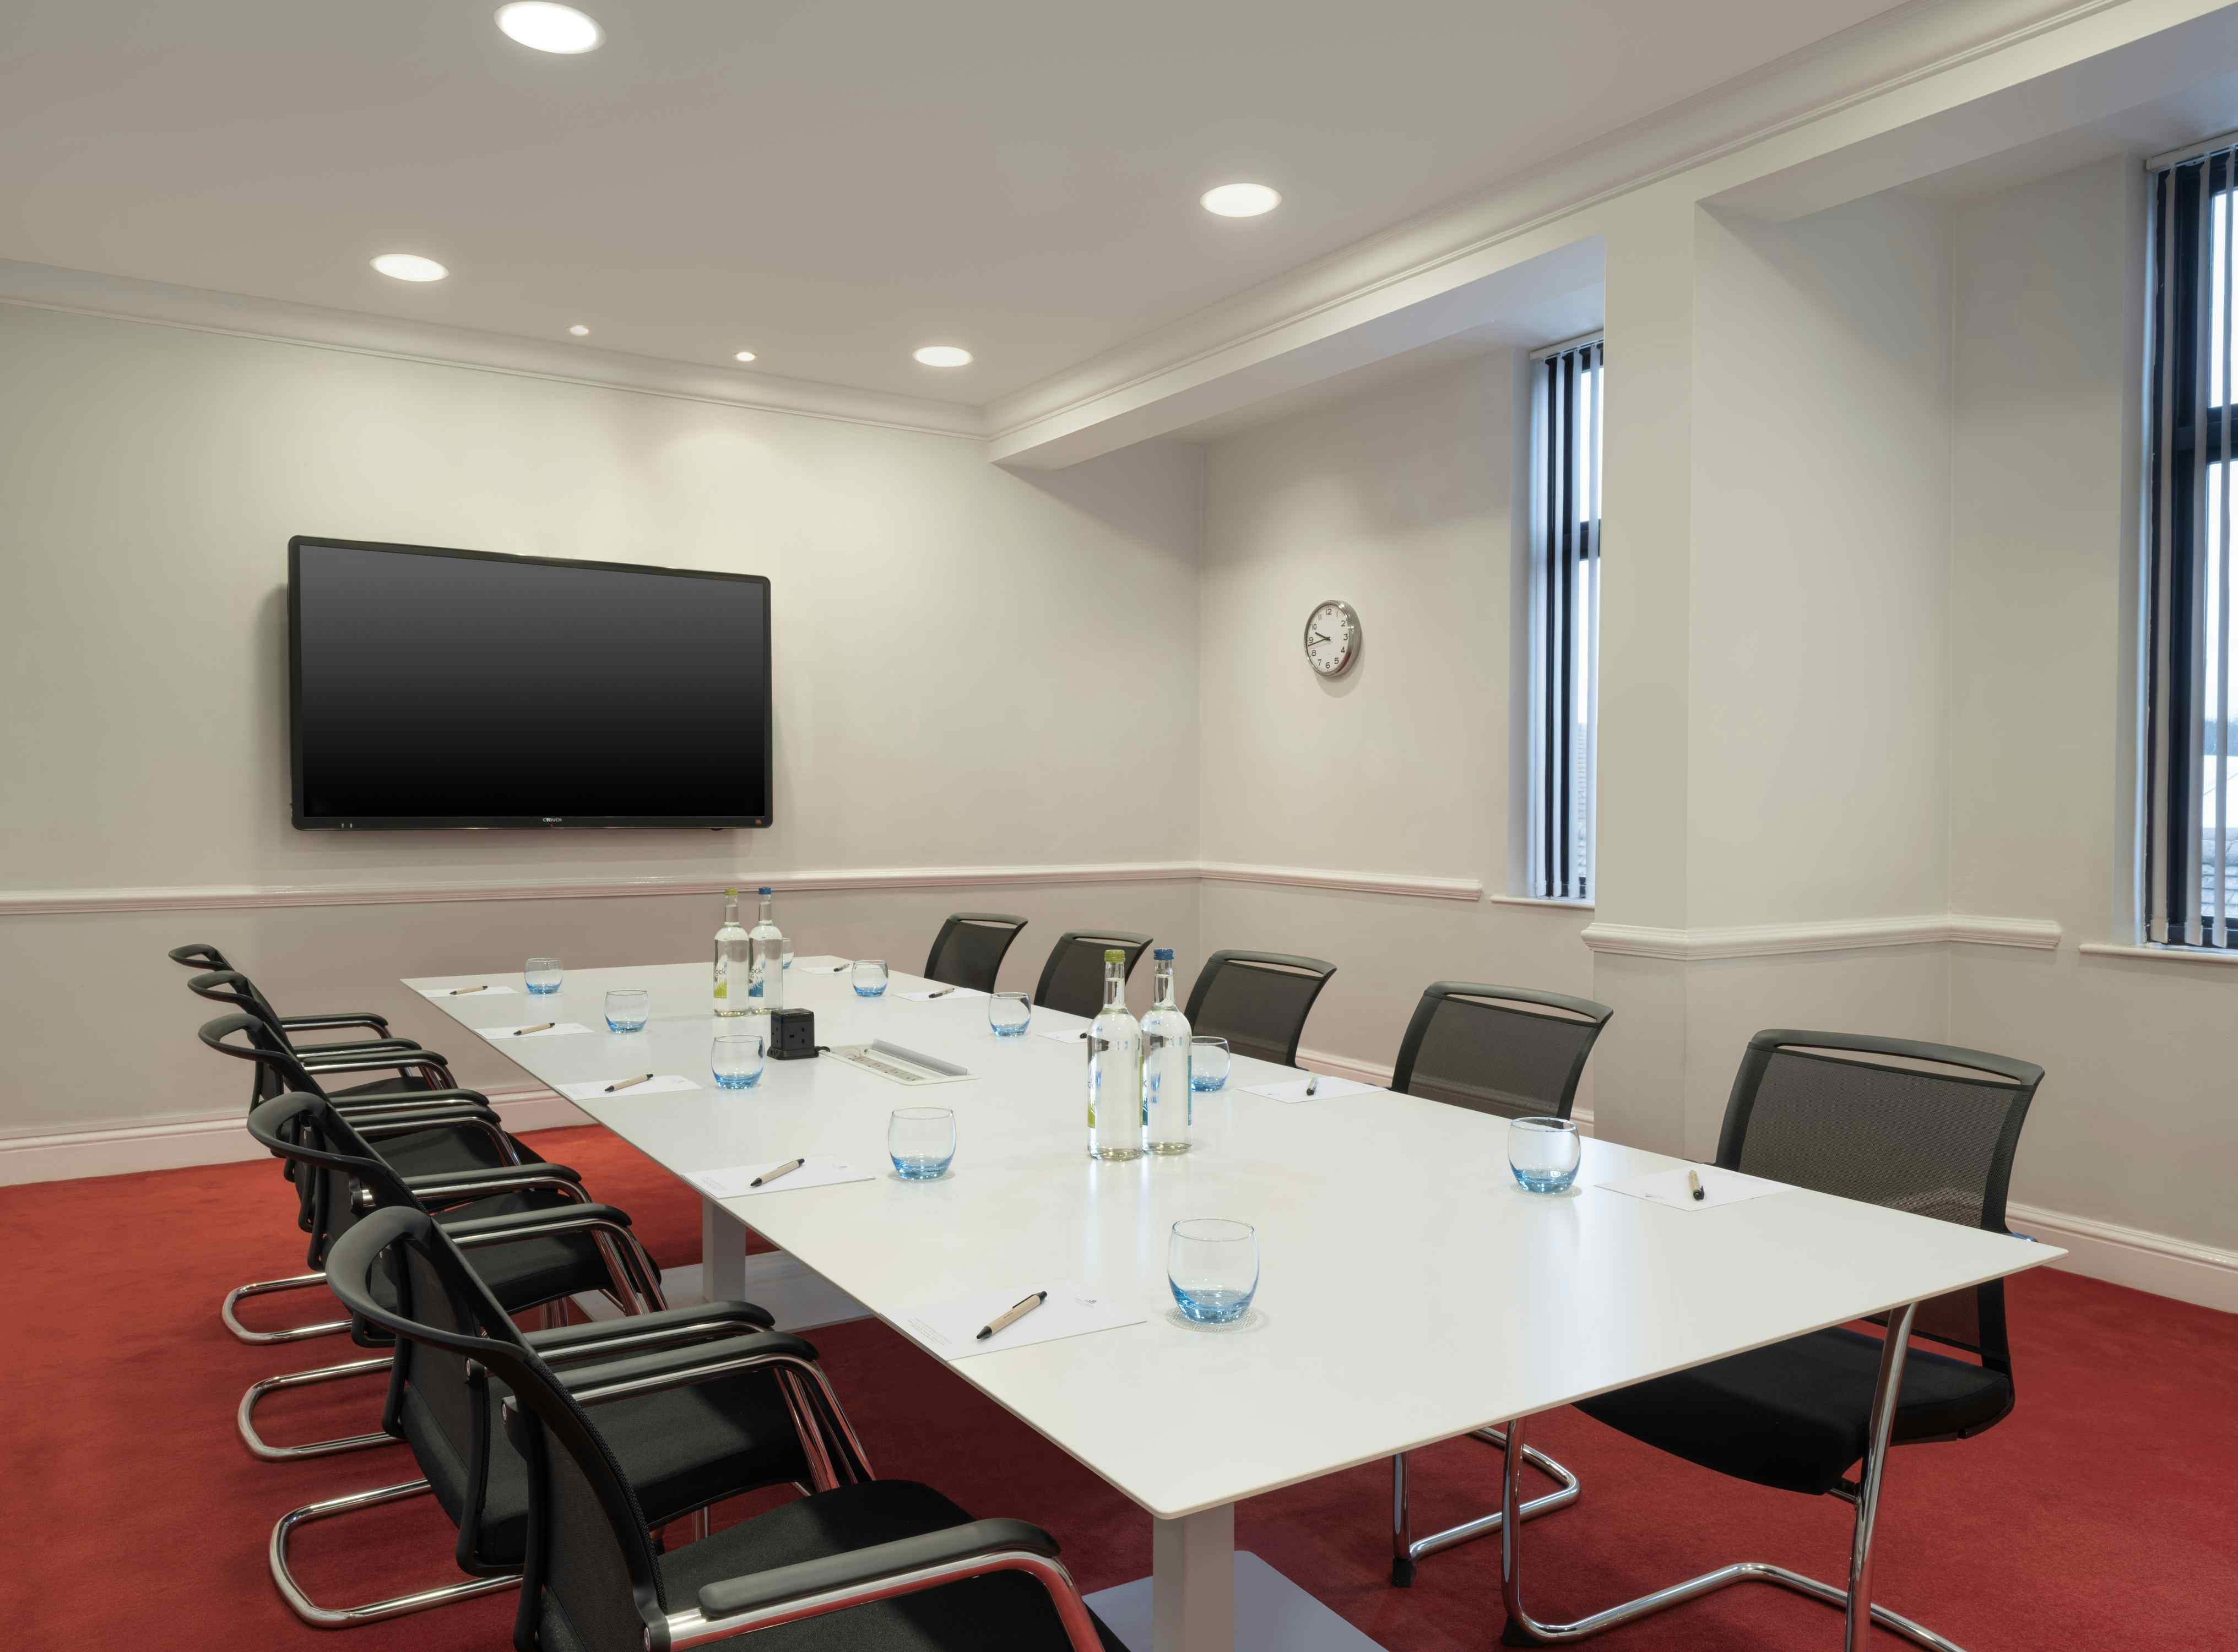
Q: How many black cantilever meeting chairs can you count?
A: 10